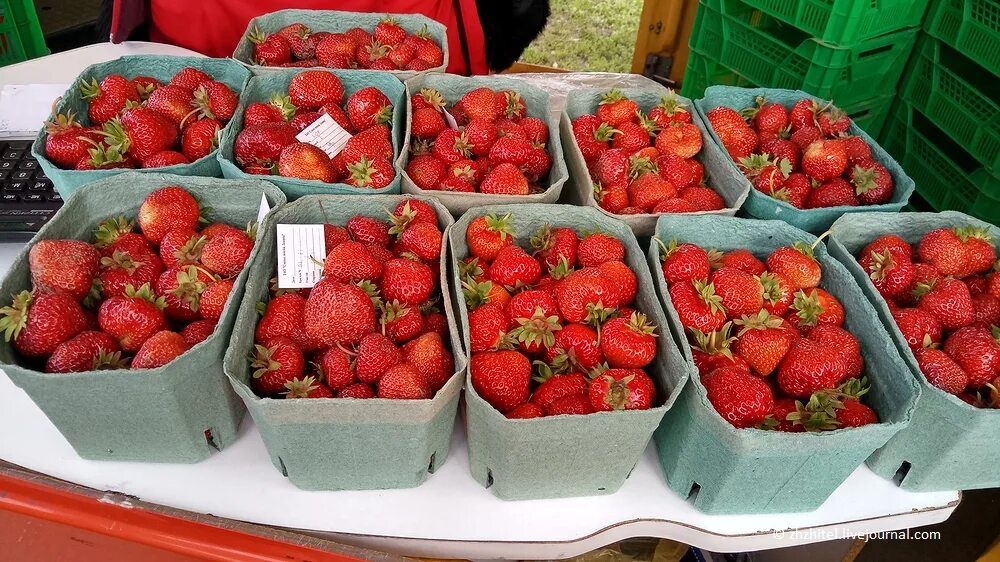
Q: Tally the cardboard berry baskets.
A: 11